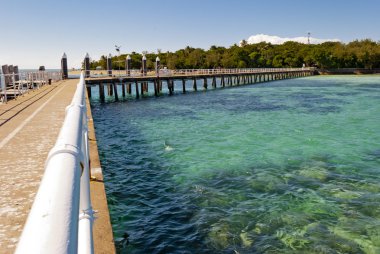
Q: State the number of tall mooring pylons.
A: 6